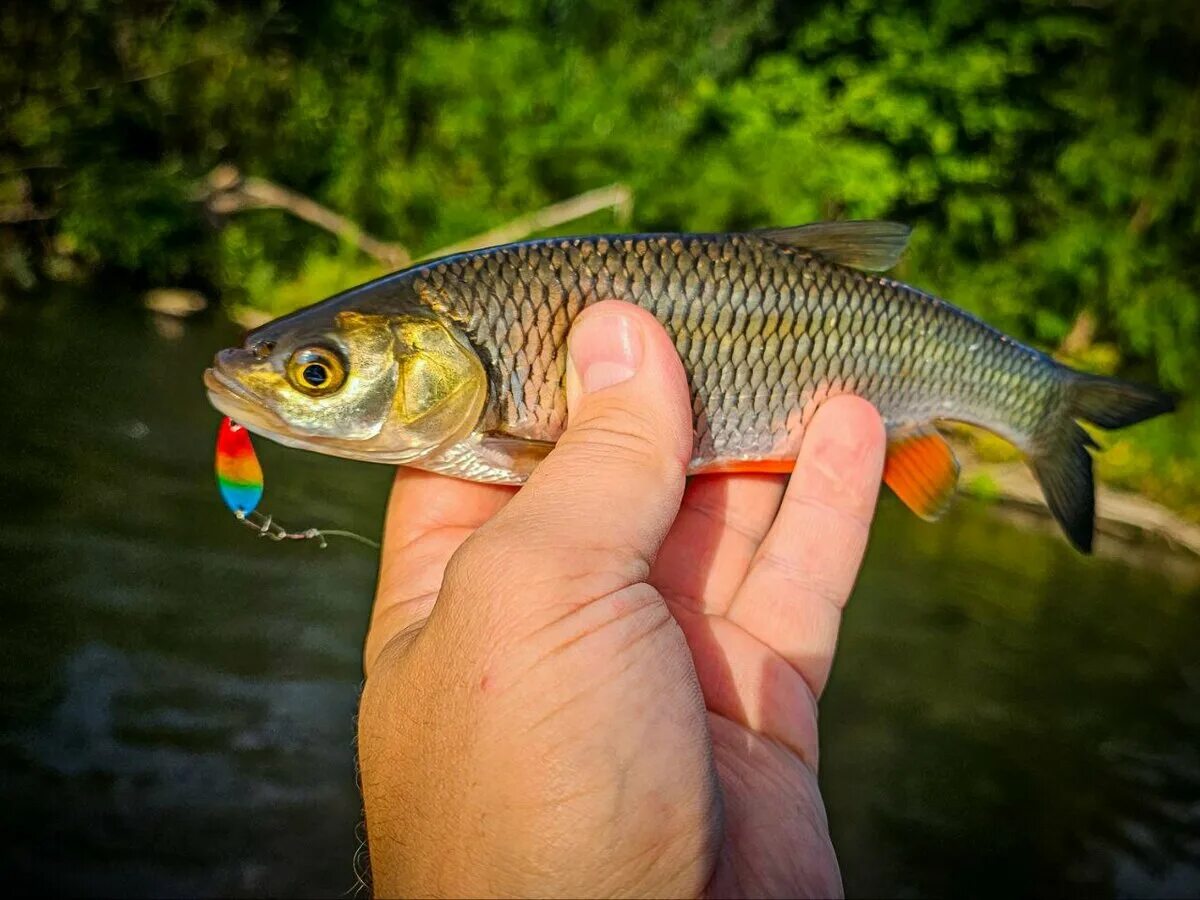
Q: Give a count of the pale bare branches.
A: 2